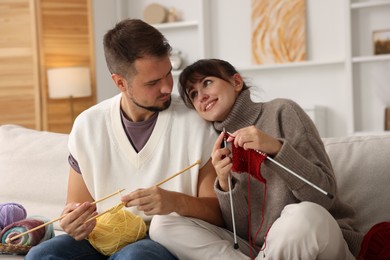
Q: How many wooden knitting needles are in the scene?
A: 2